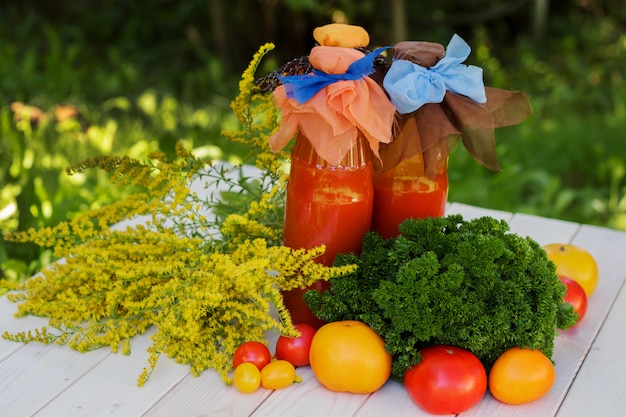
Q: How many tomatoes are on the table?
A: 9